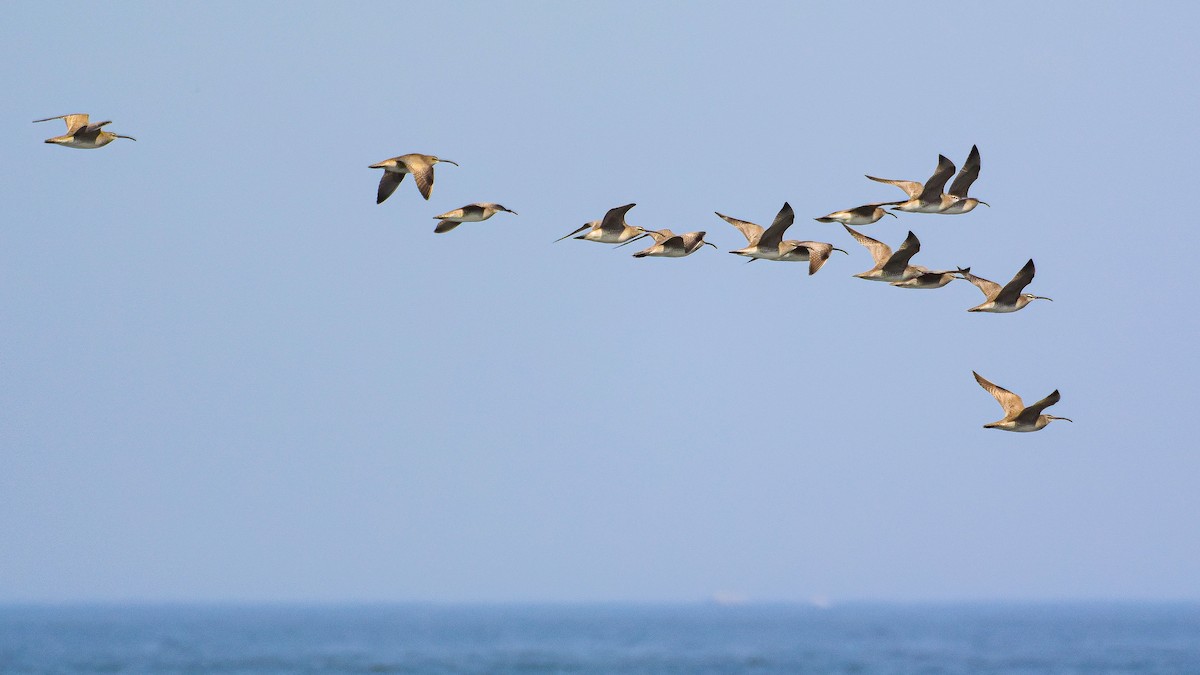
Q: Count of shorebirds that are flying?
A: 14